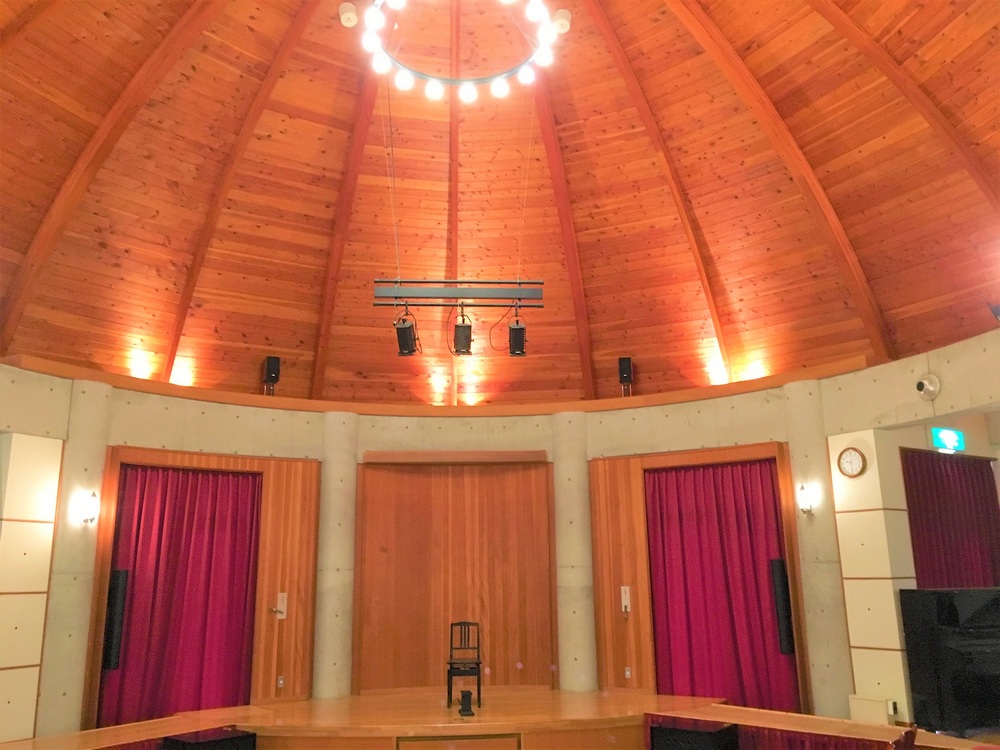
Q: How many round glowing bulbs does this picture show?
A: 13